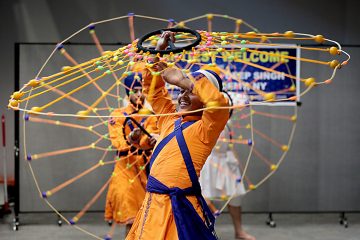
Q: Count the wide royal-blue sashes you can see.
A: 1